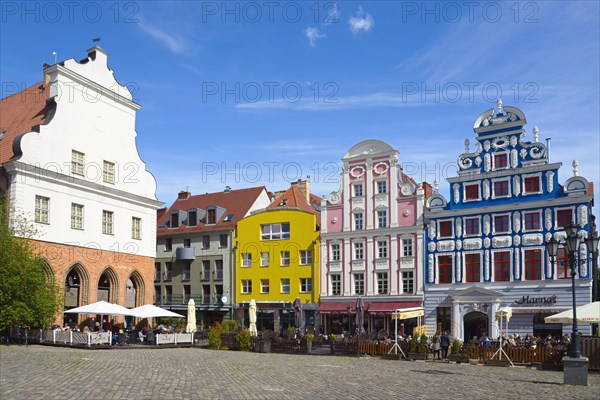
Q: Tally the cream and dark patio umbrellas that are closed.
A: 4